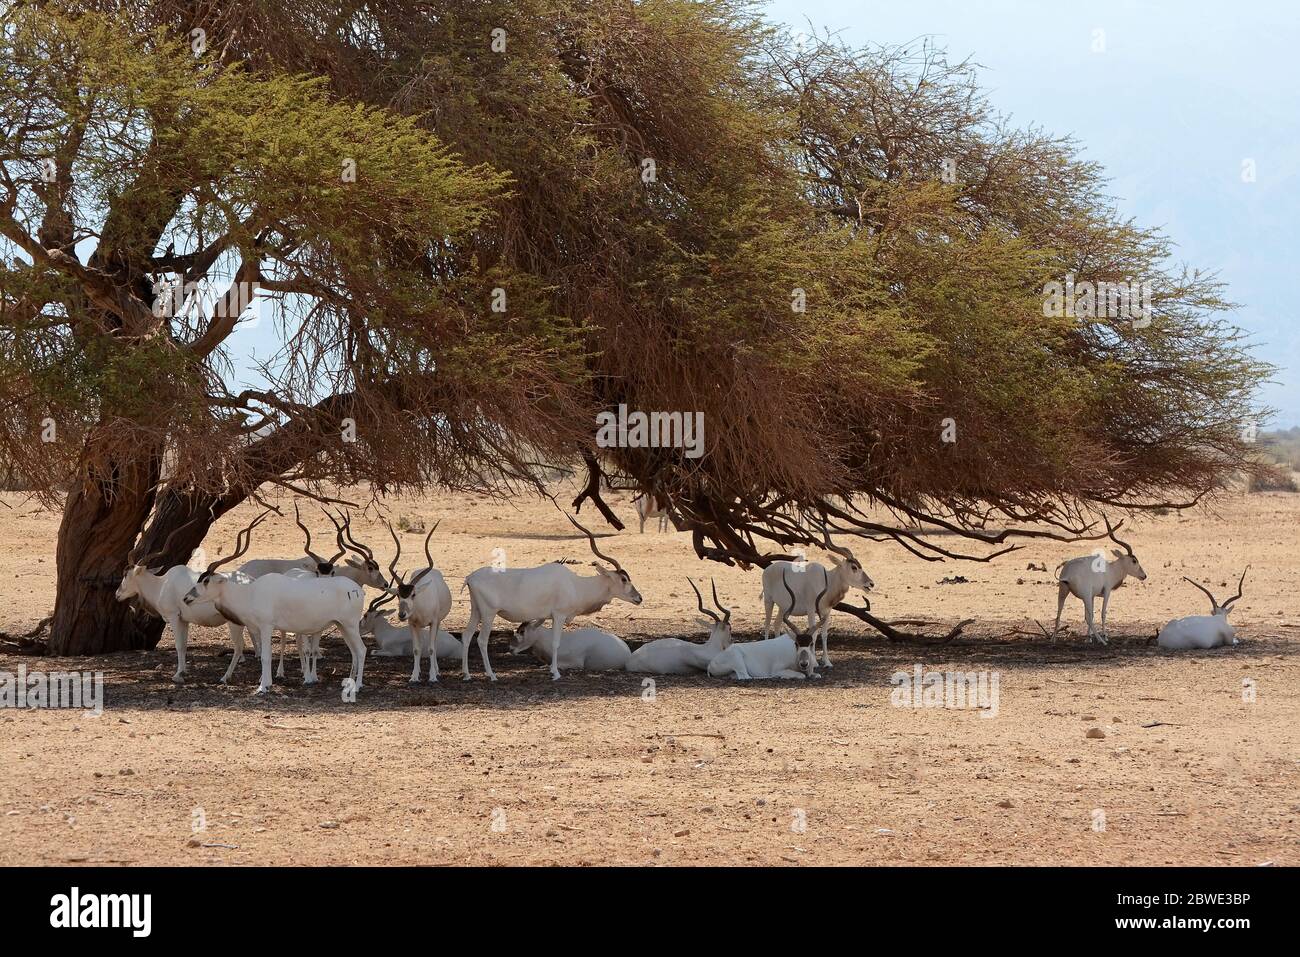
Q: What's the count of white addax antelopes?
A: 13